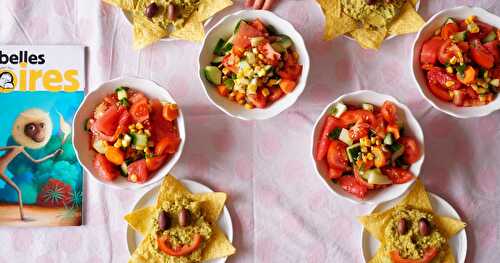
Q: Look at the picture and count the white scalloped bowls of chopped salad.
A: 4